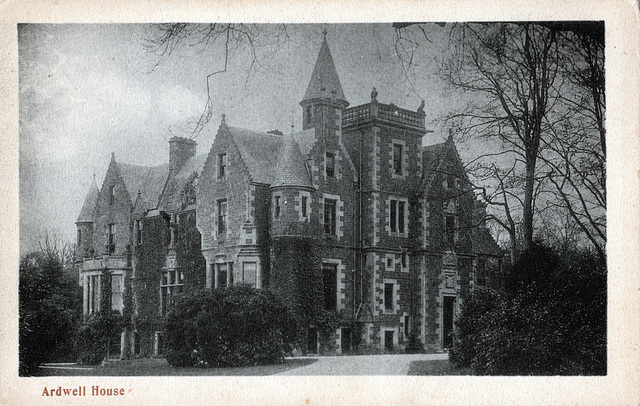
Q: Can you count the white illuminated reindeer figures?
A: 0